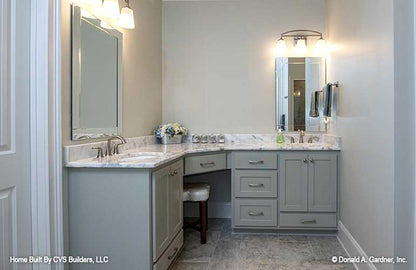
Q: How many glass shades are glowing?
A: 6